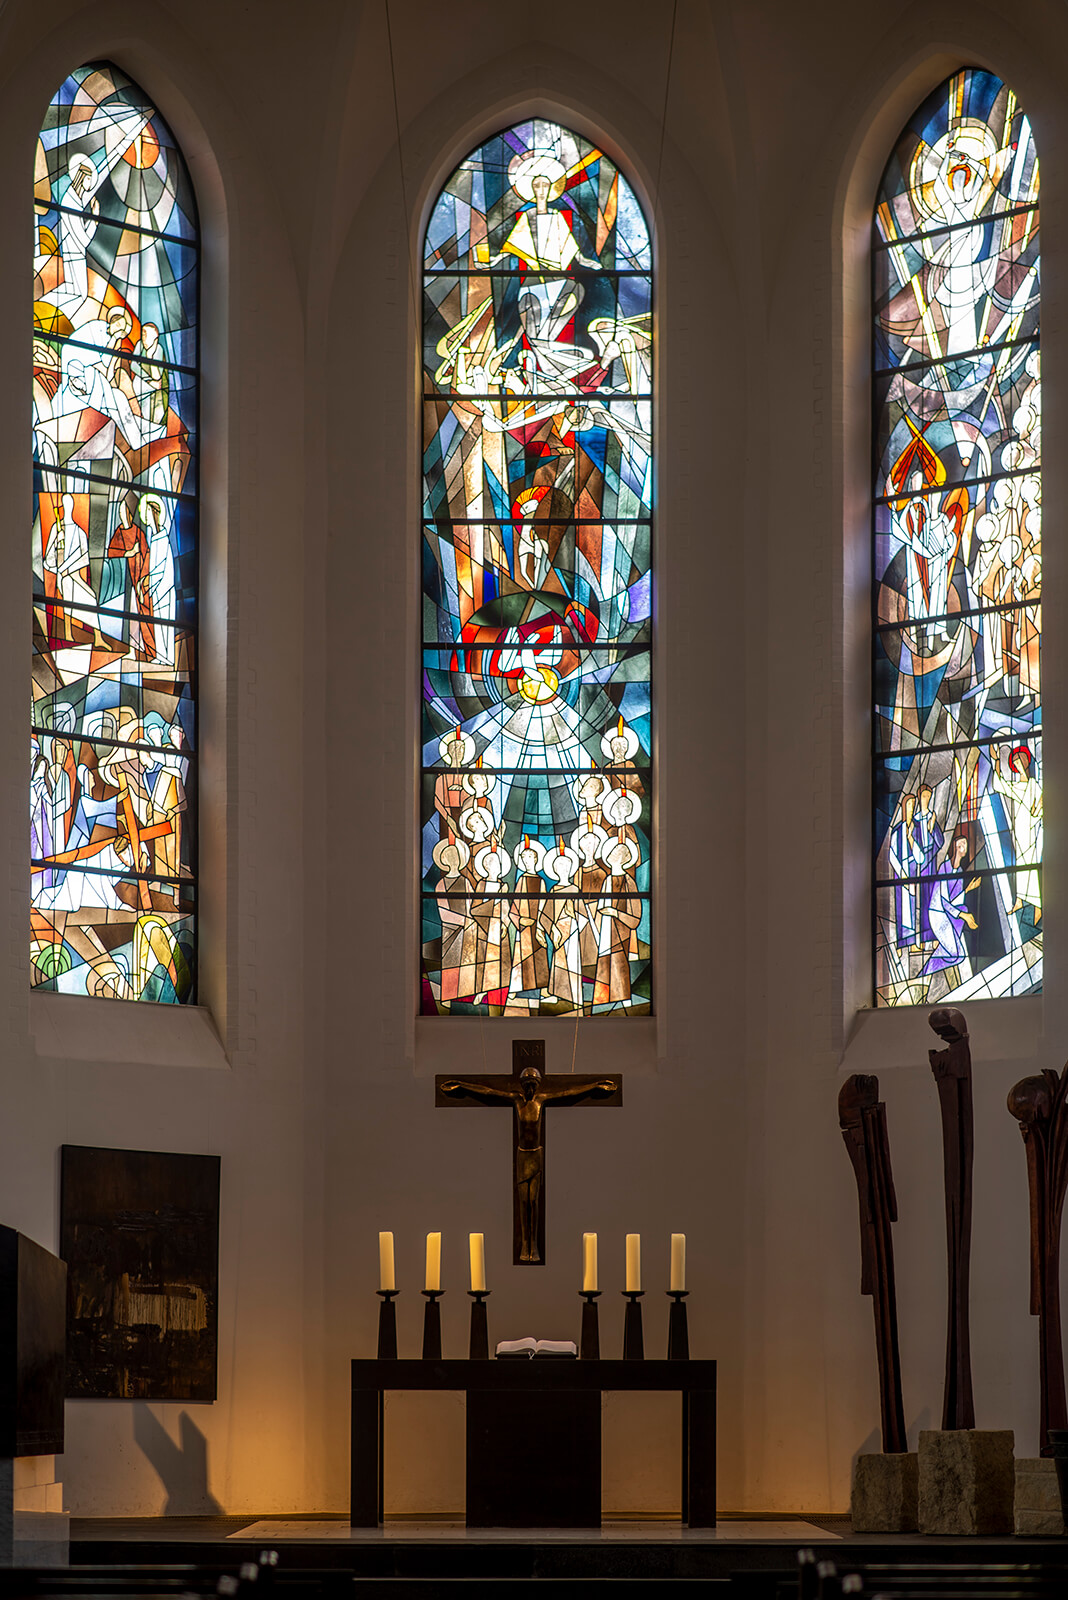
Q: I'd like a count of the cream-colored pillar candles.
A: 6